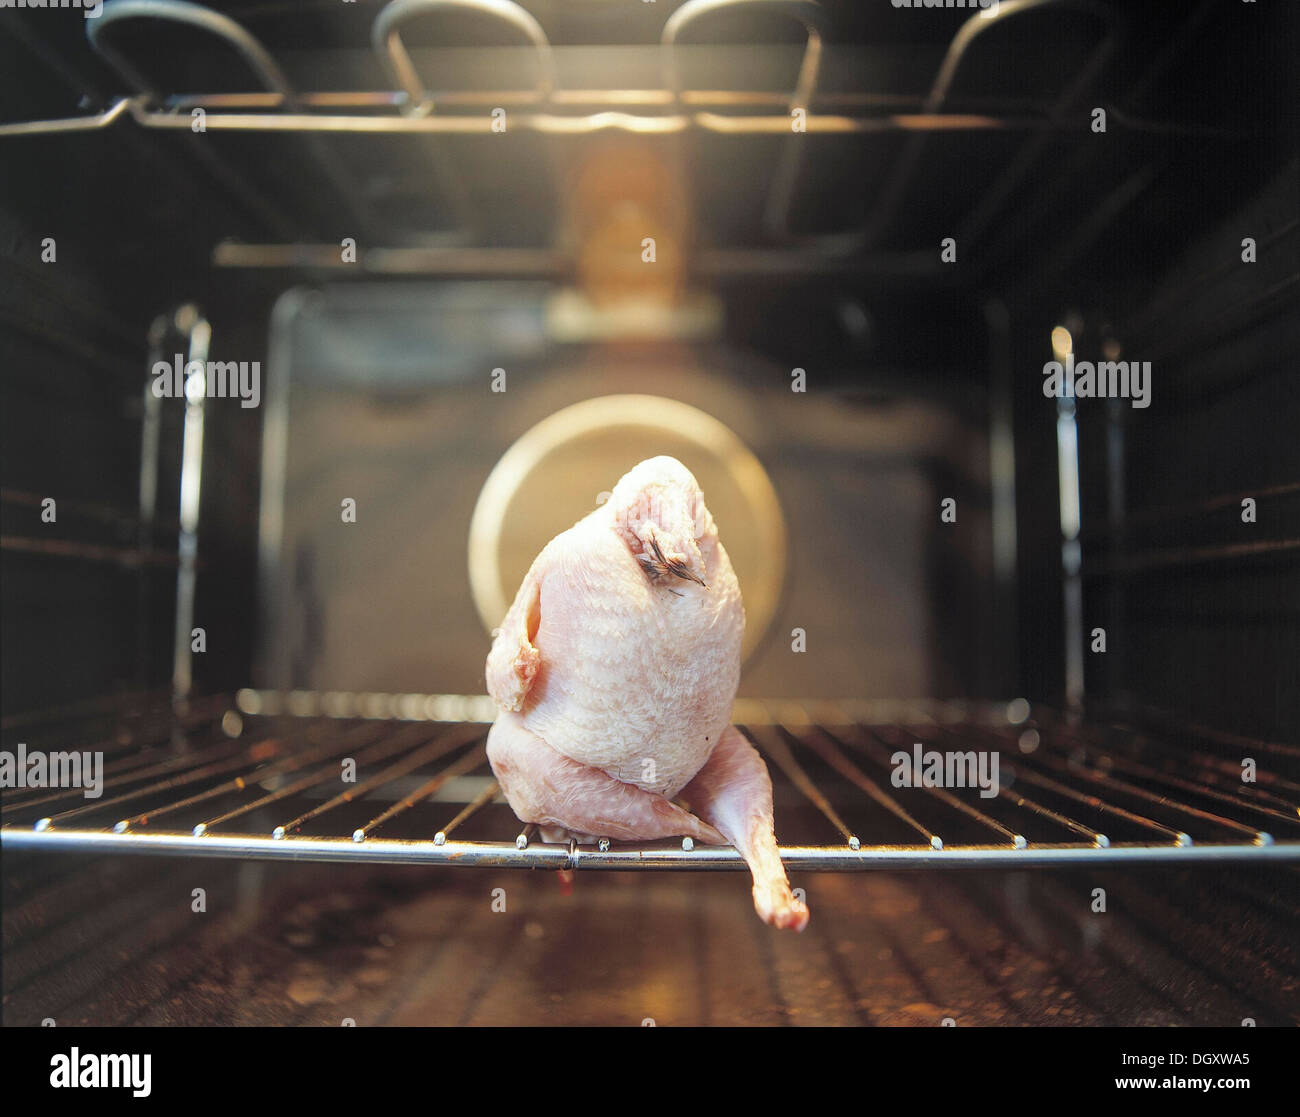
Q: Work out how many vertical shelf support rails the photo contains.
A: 4